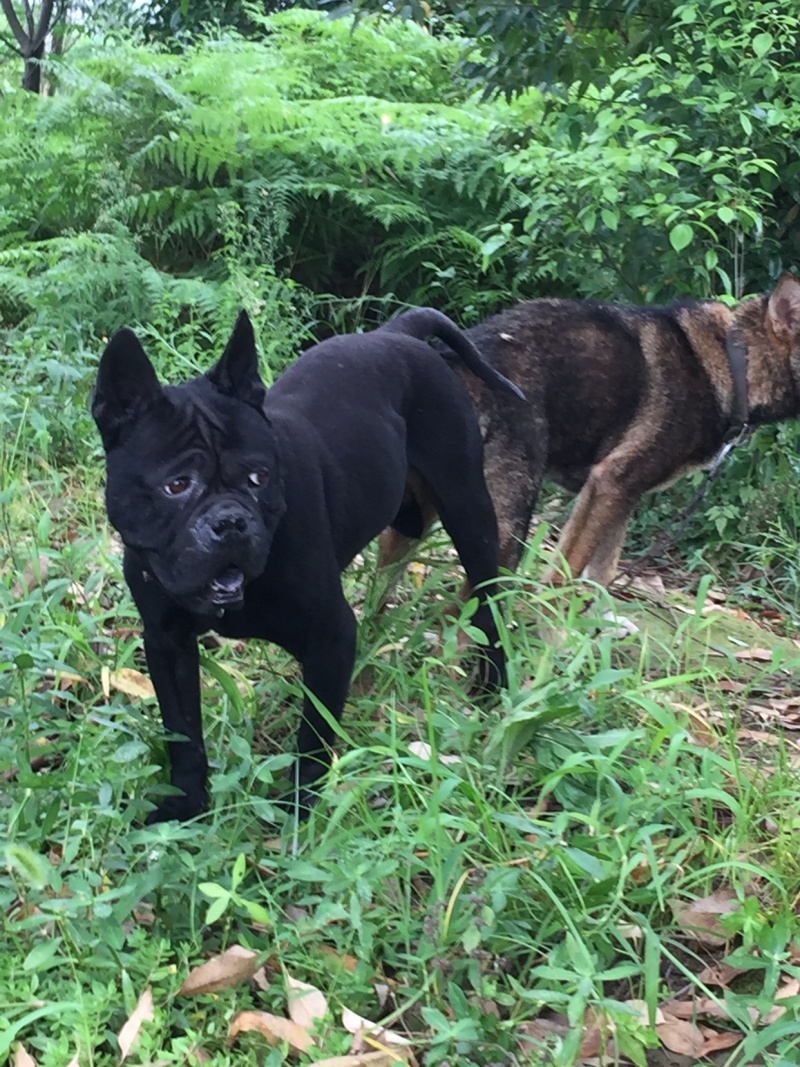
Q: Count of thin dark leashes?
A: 1